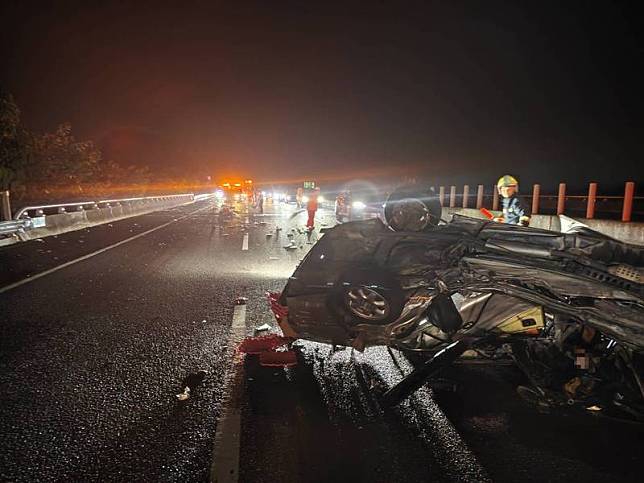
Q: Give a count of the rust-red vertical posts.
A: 9